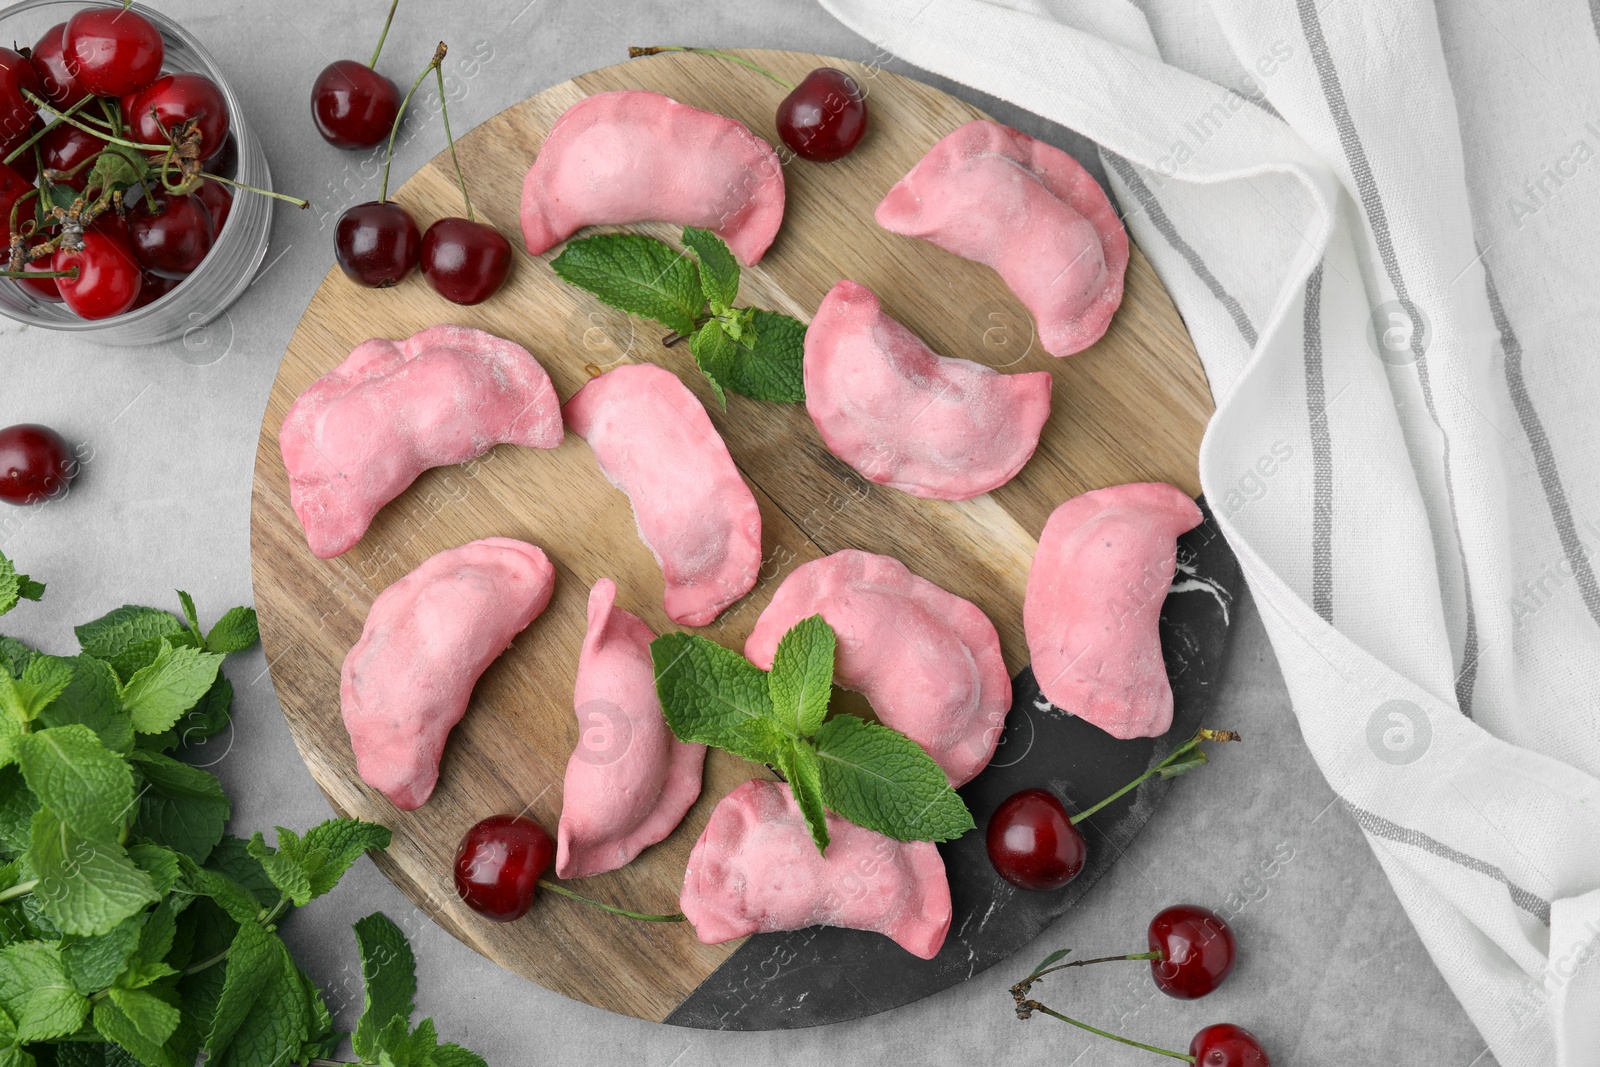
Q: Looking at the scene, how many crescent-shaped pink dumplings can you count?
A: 10